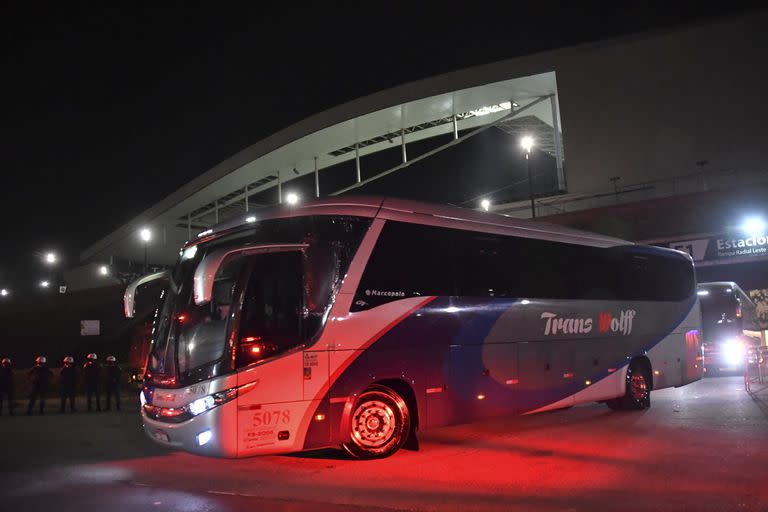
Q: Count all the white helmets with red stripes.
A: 5